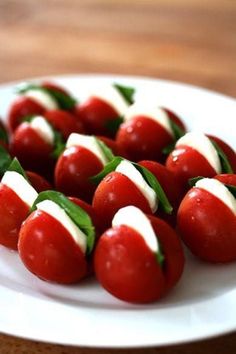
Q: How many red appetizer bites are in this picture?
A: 11